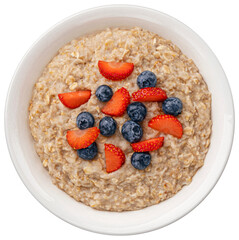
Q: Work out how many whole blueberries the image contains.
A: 9